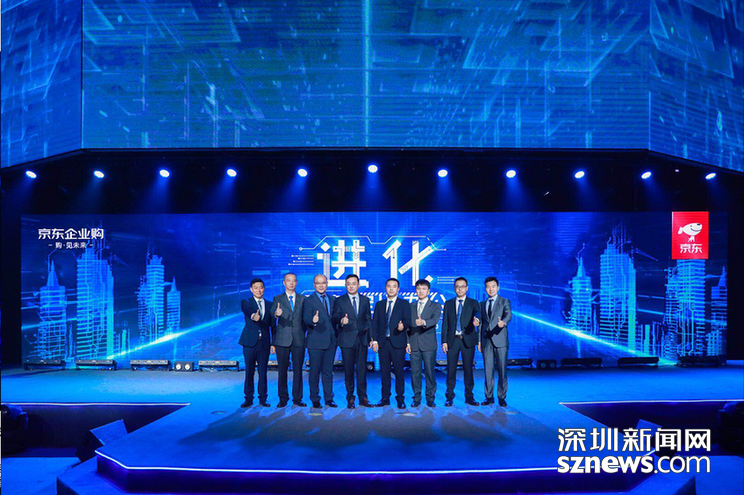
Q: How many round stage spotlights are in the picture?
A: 11